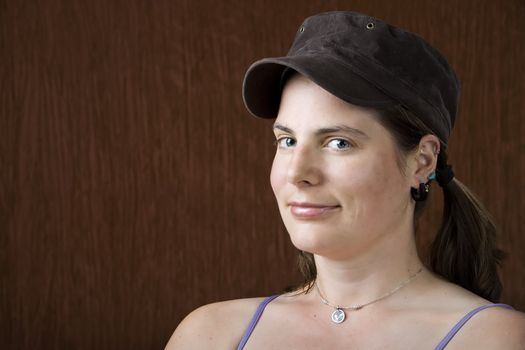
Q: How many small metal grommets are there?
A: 2